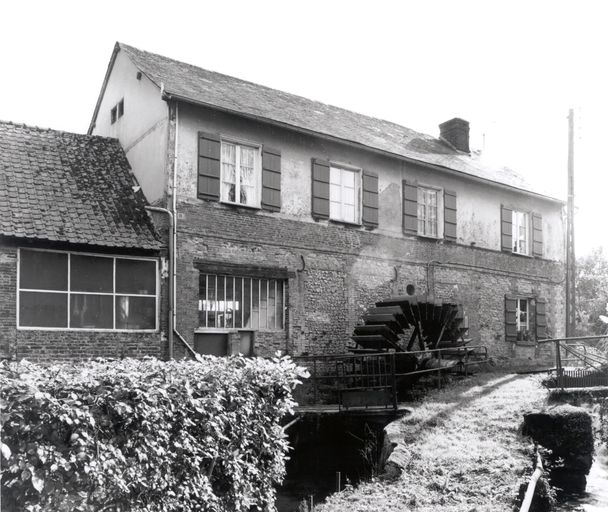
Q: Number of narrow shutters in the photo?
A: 10